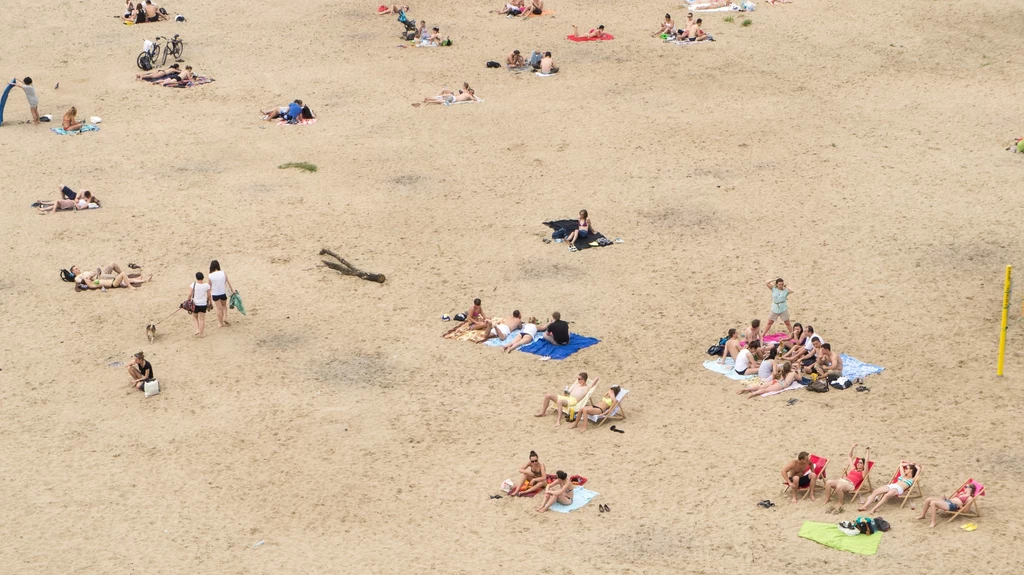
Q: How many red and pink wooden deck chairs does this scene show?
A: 4